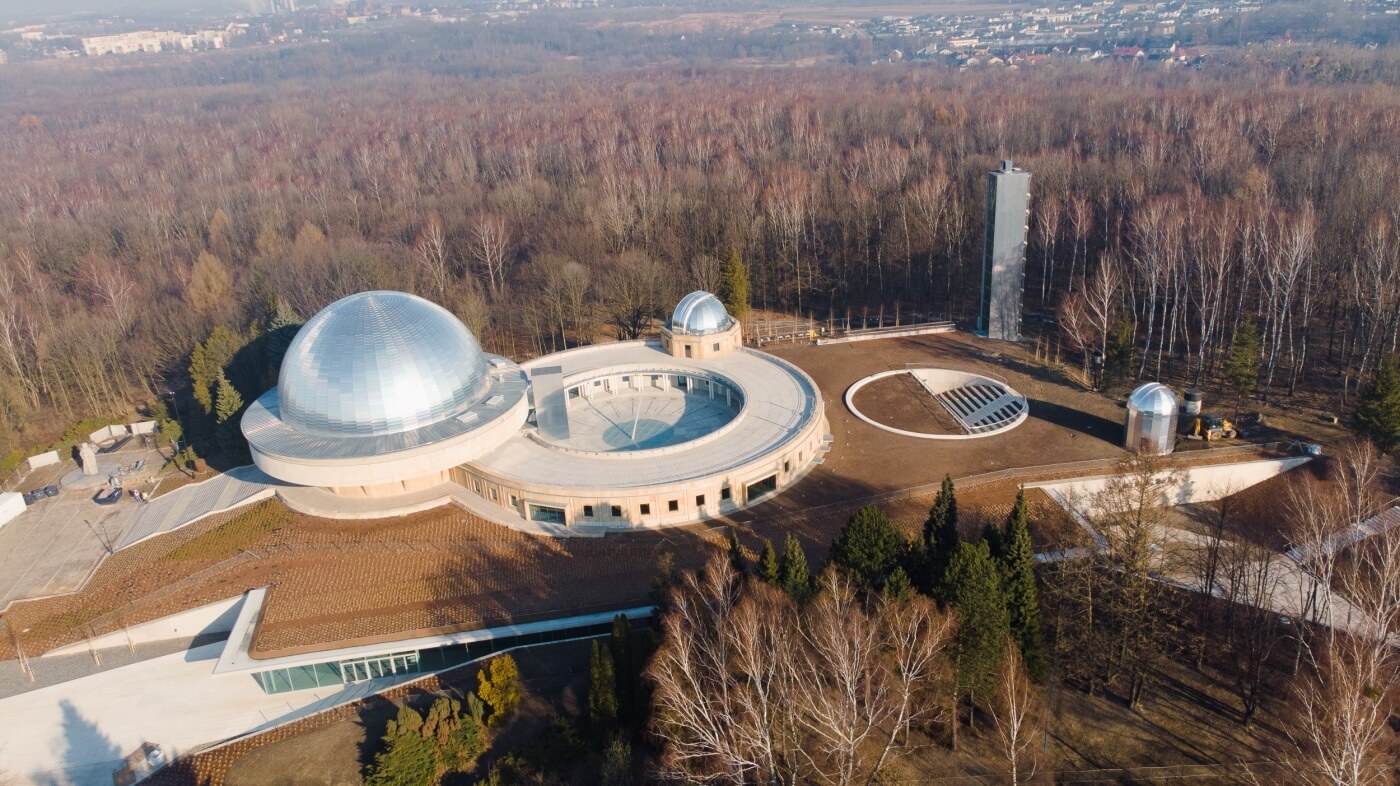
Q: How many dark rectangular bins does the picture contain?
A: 3